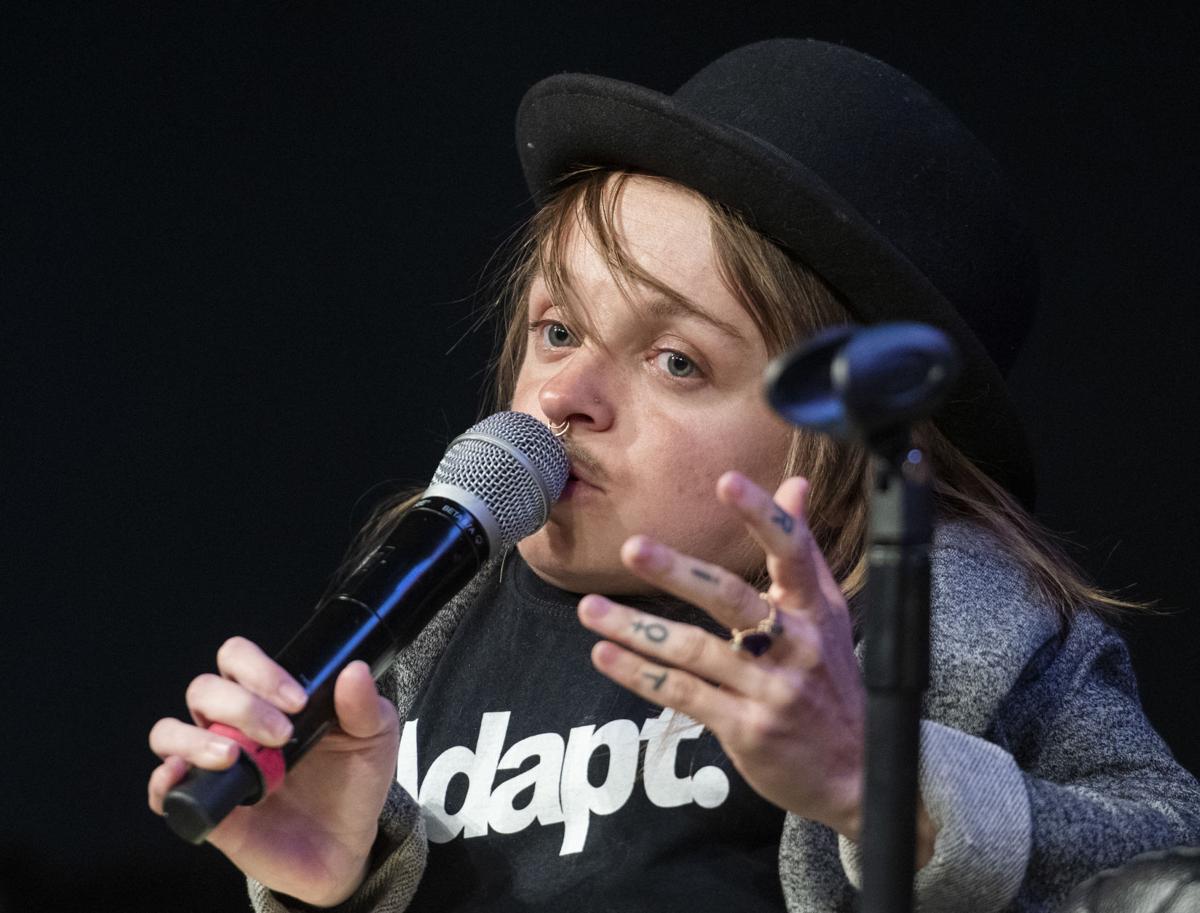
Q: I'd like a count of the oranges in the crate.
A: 0